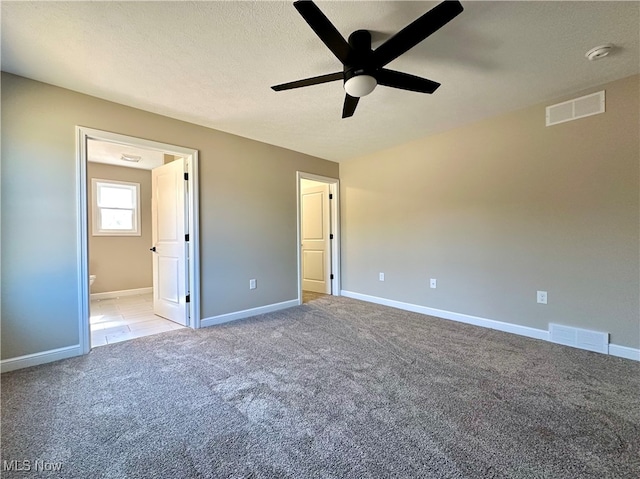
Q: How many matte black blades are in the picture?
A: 5